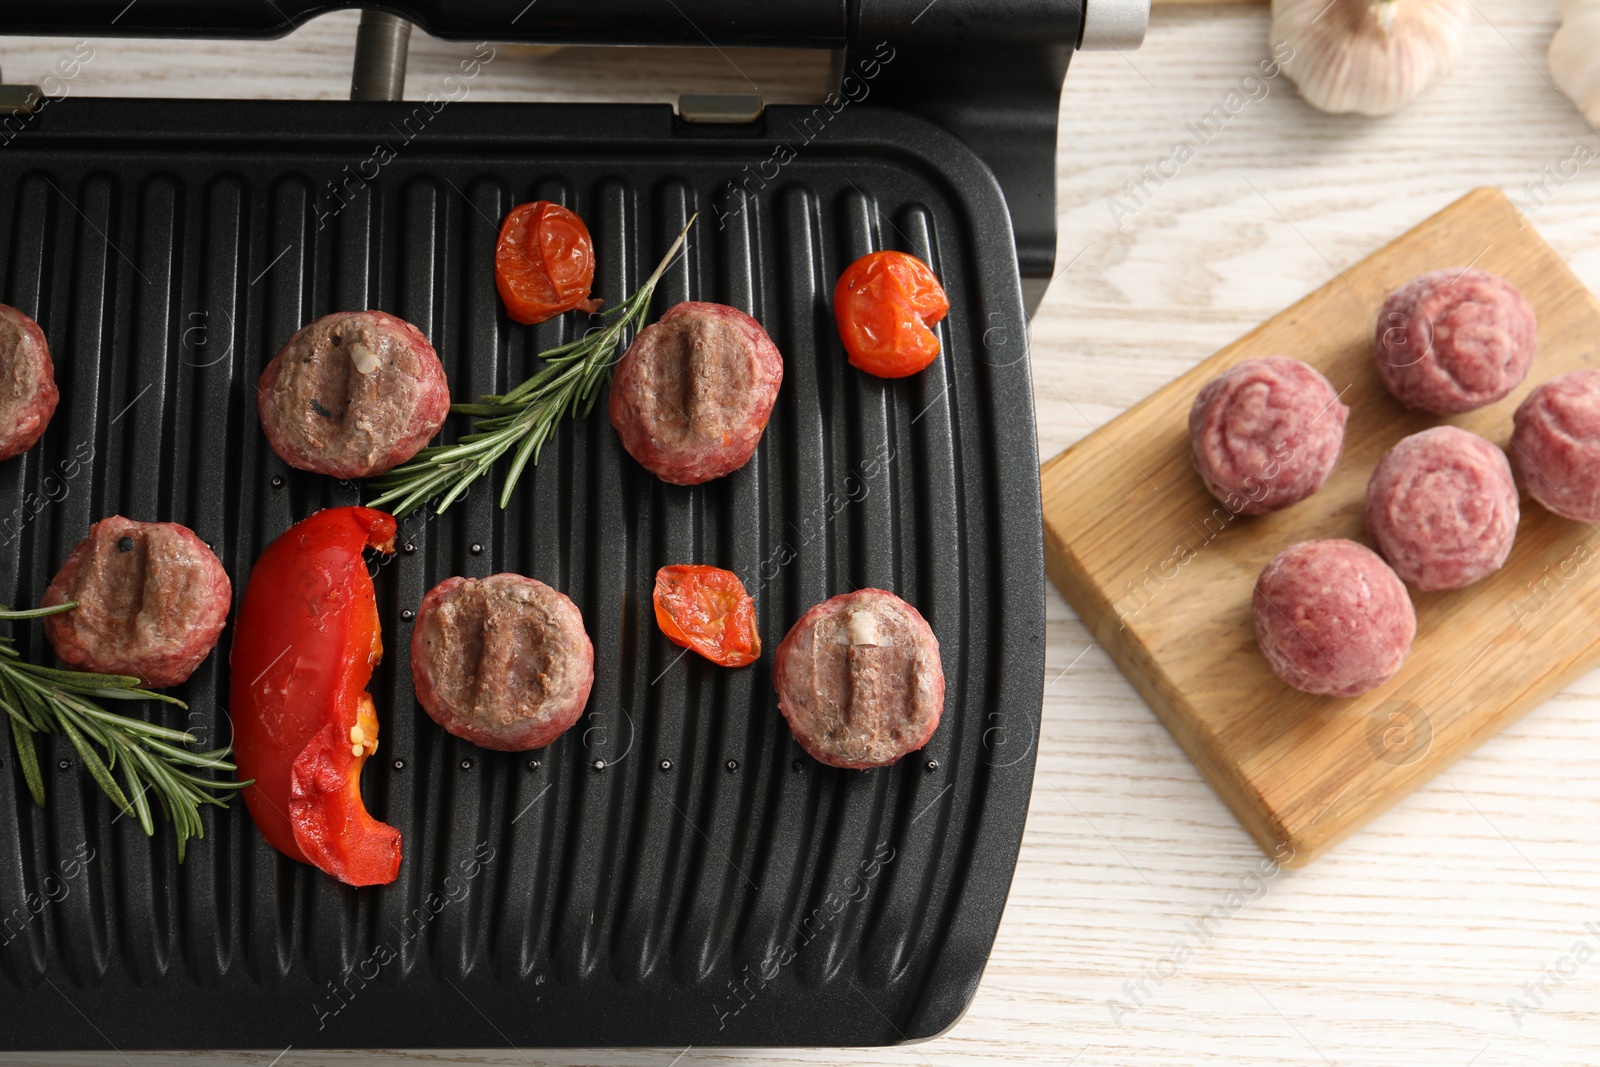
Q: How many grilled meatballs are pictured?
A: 6